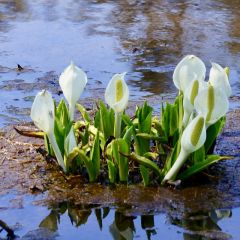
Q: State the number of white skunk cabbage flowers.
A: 8